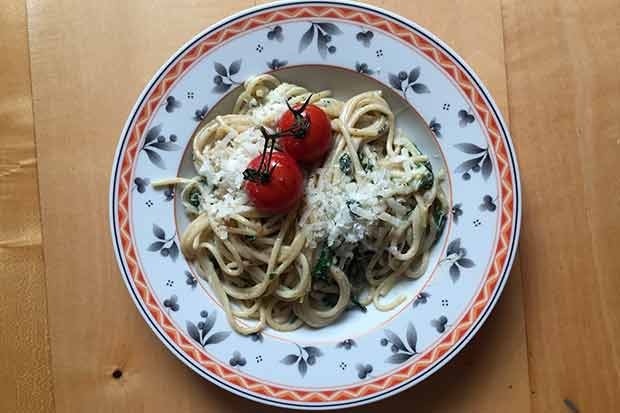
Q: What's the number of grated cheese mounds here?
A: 2